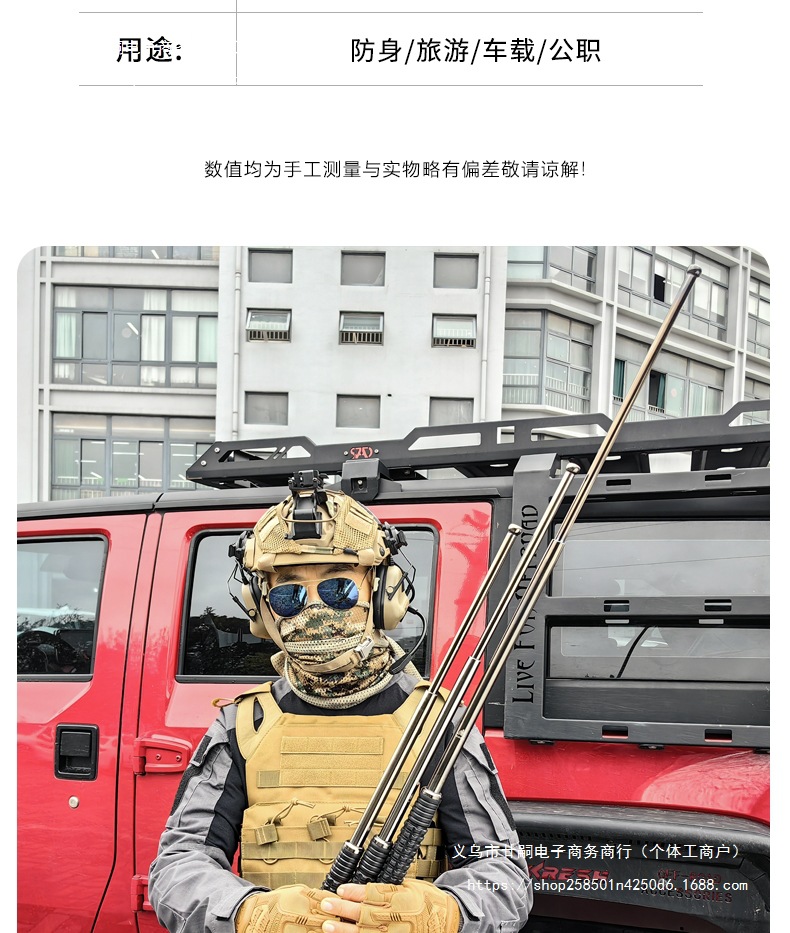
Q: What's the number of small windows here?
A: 9